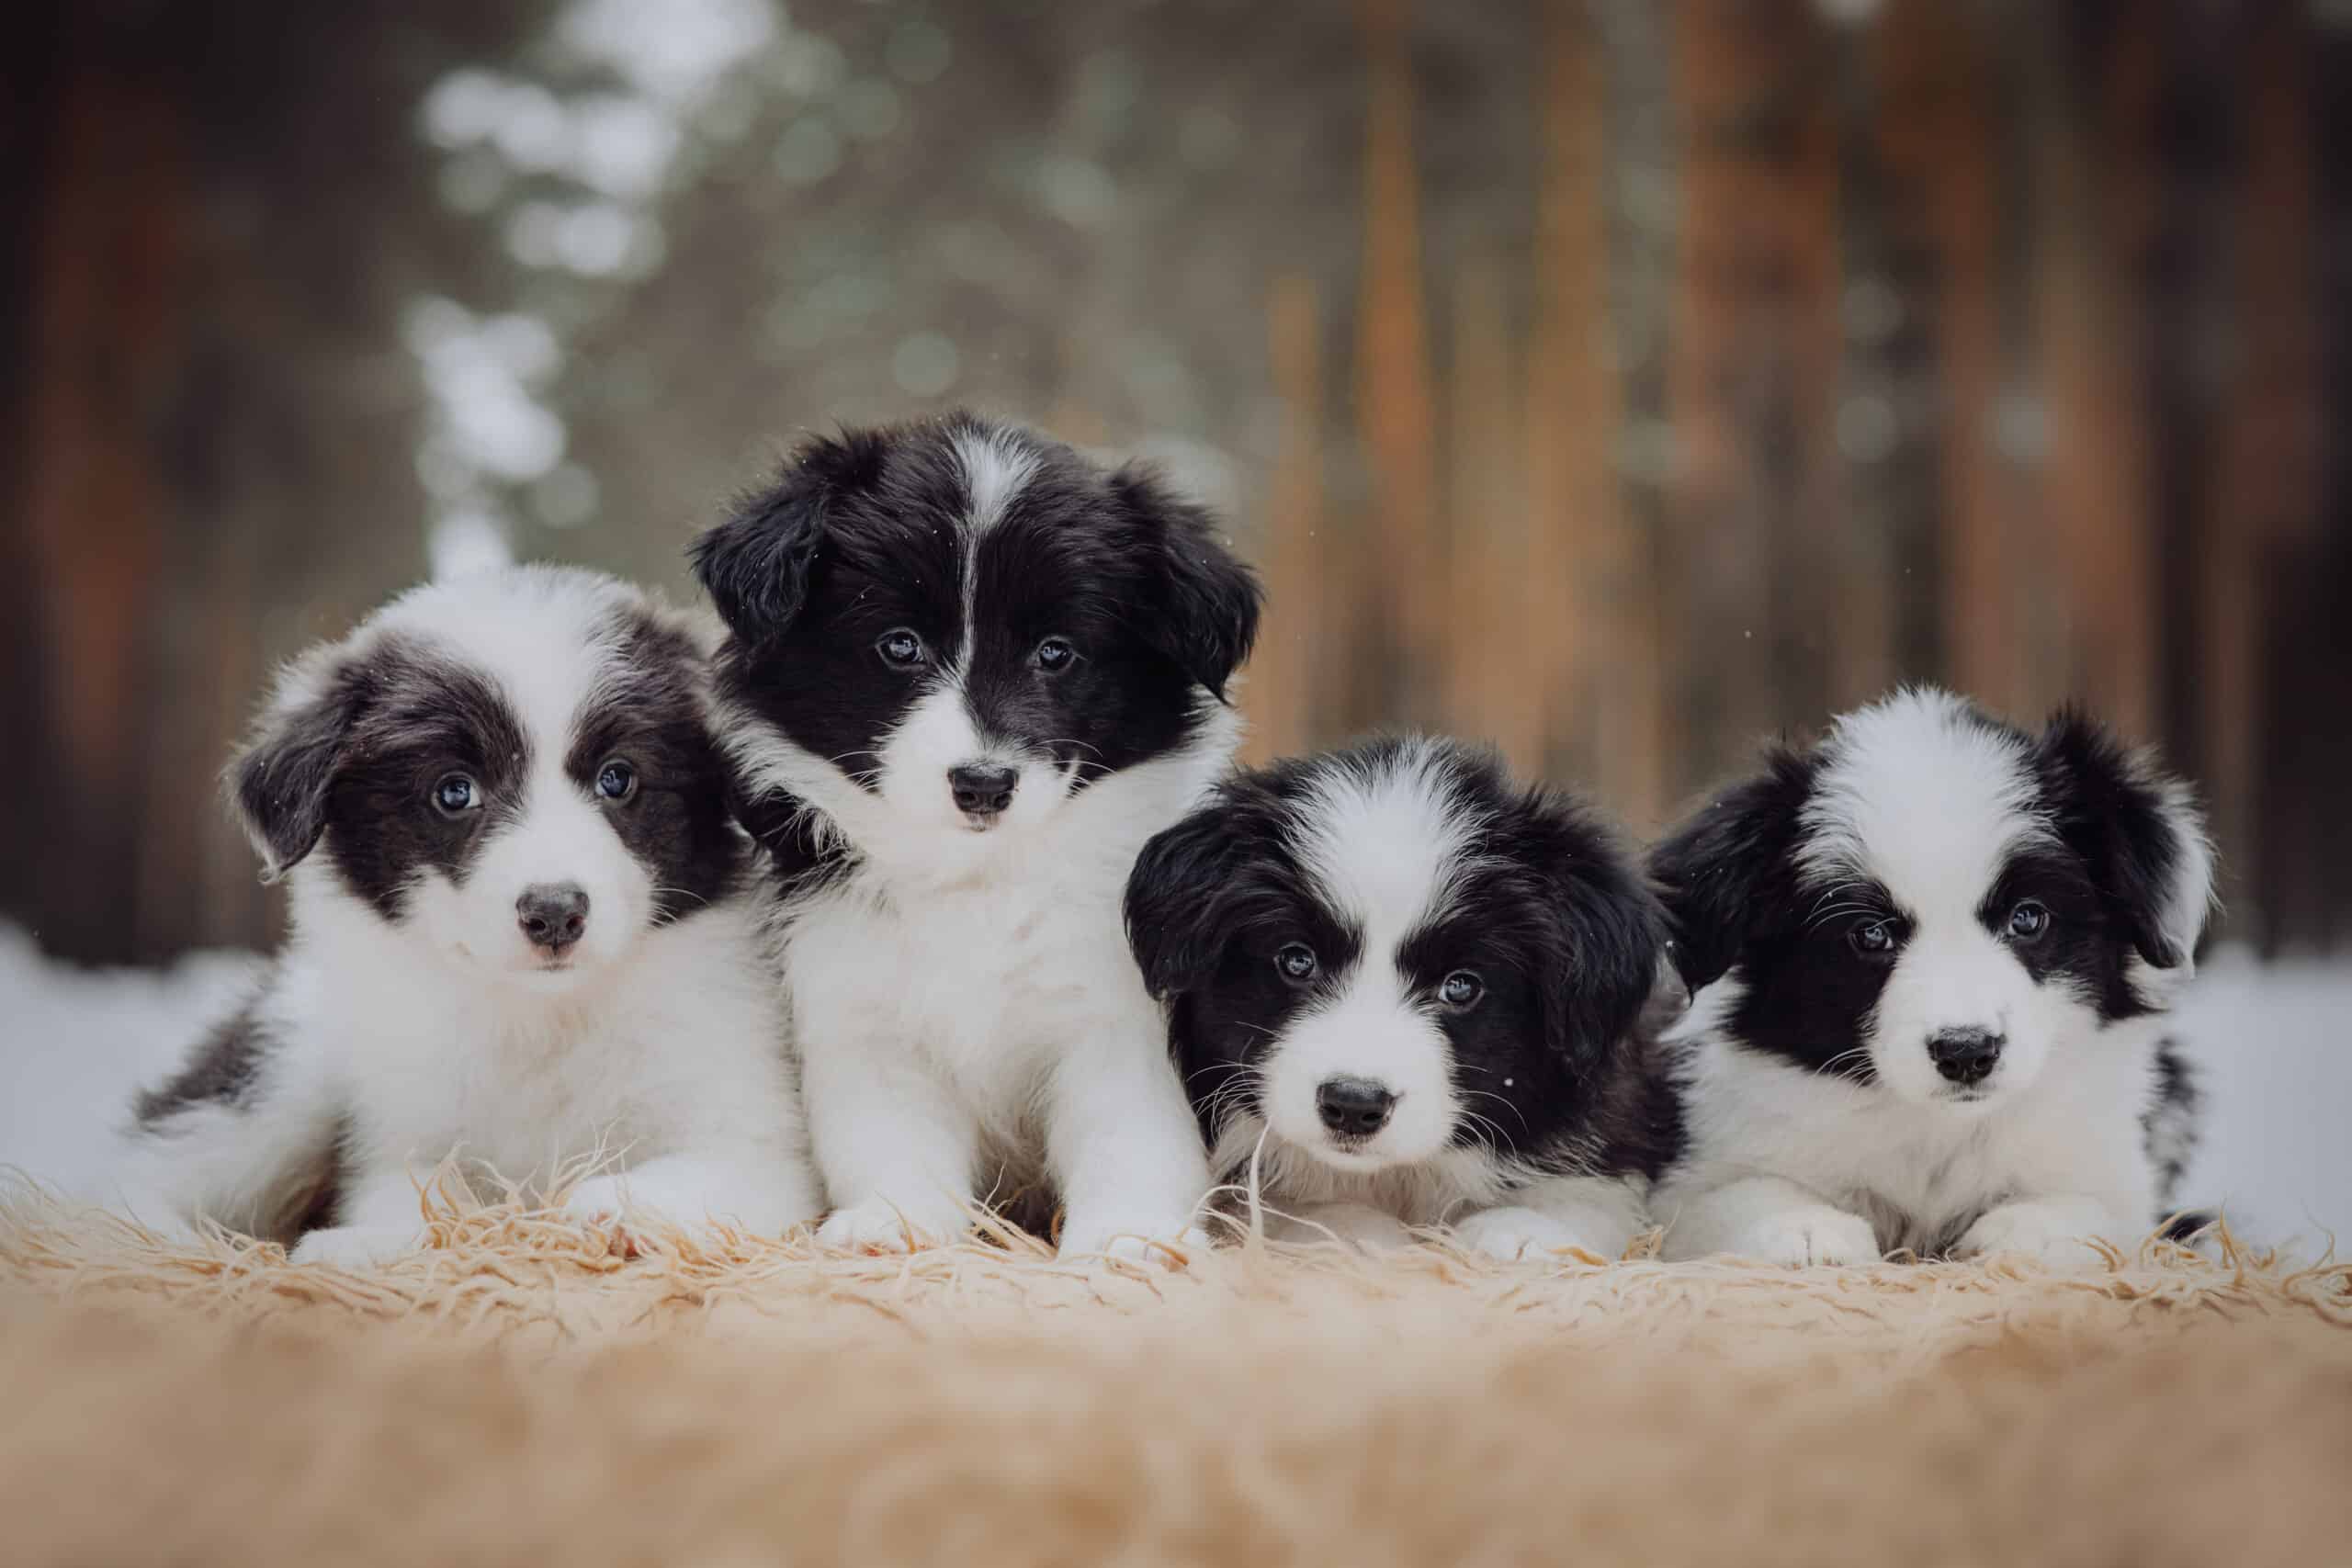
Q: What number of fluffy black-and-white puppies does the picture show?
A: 4